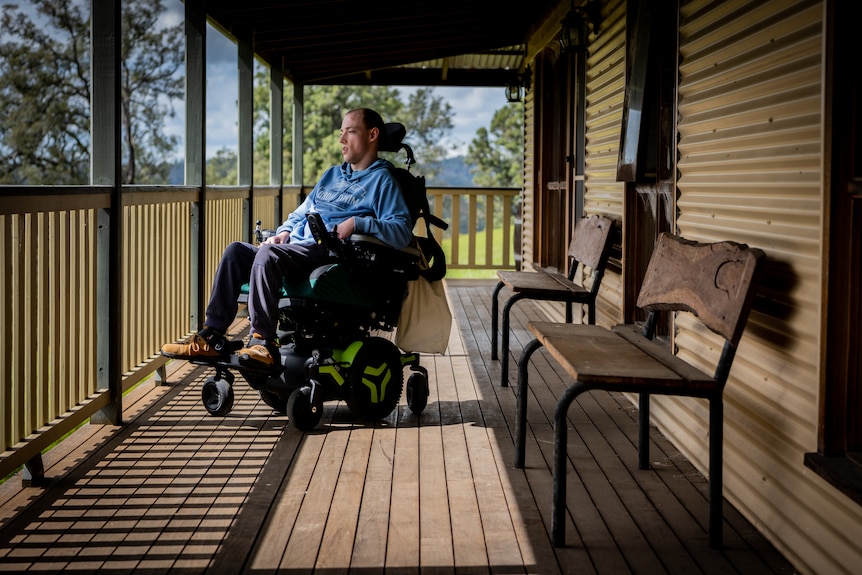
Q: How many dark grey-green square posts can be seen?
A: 5